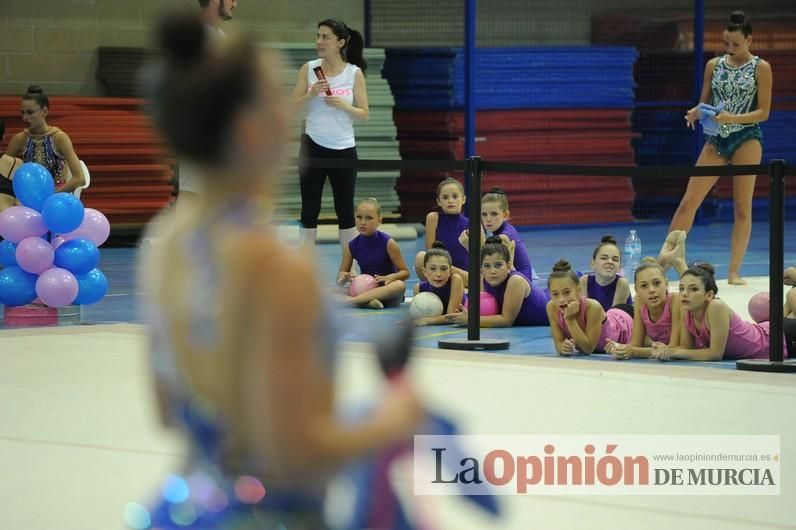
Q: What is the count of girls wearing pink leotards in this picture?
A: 3